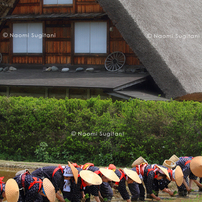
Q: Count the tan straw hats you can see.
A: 9